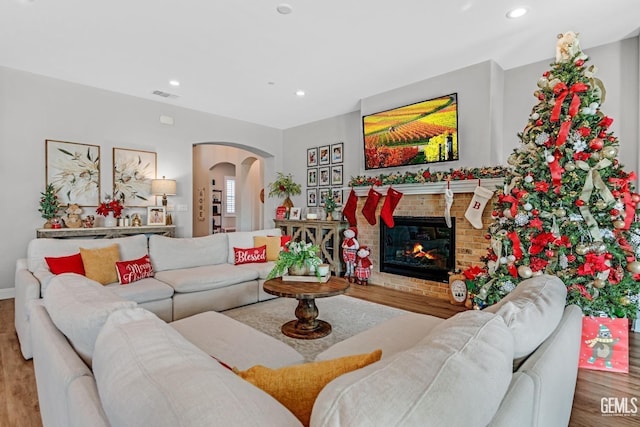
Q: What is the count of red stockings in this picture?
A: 3